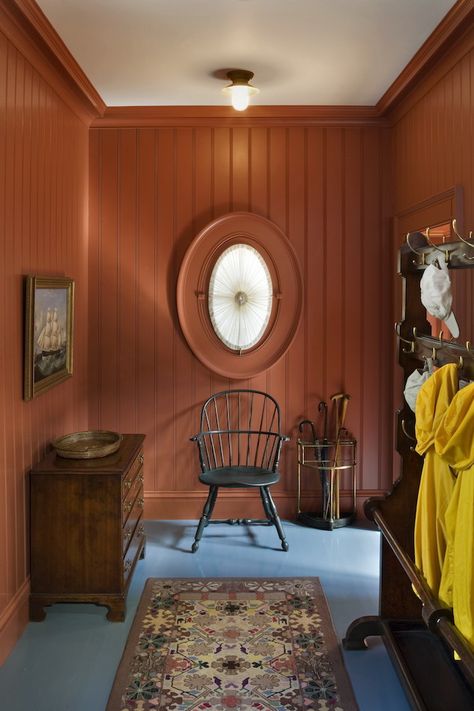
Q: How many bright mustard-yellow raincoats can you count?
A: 2